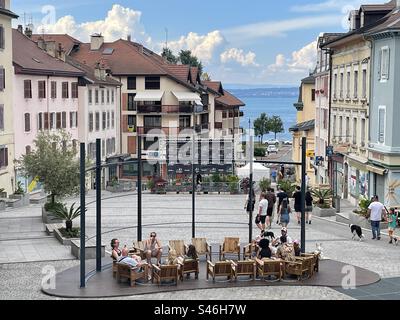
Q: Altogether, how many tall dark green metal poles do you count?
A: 6